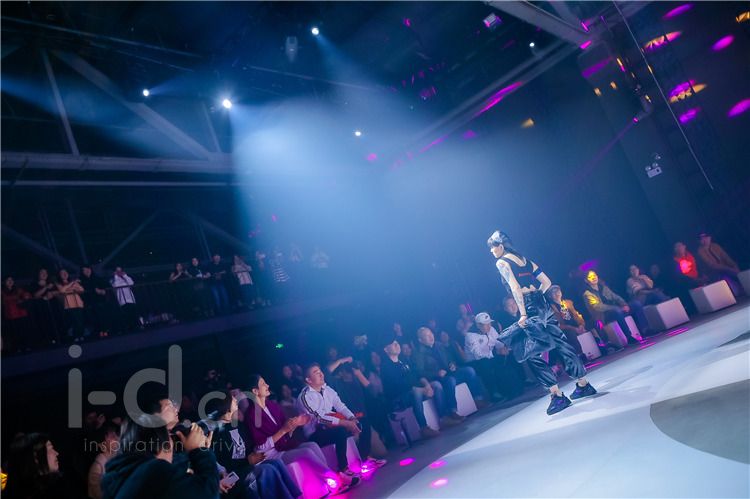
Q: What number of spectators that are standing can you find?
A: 13